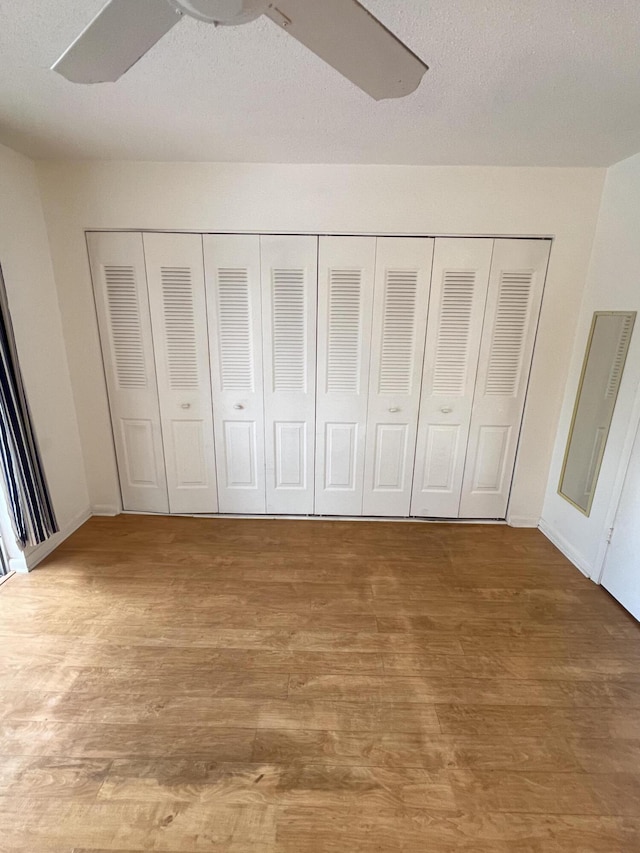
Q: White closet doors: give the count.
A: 8